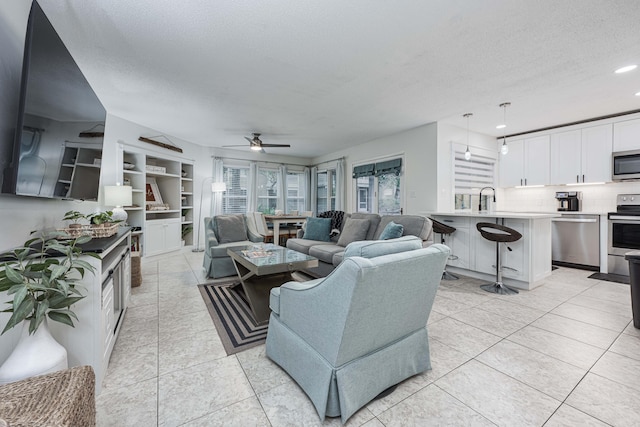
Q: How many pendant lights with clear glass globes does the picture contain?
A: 2